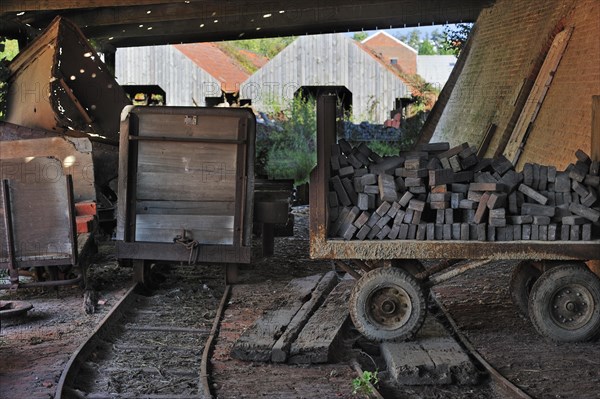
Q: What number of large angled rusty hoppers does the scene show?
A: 1